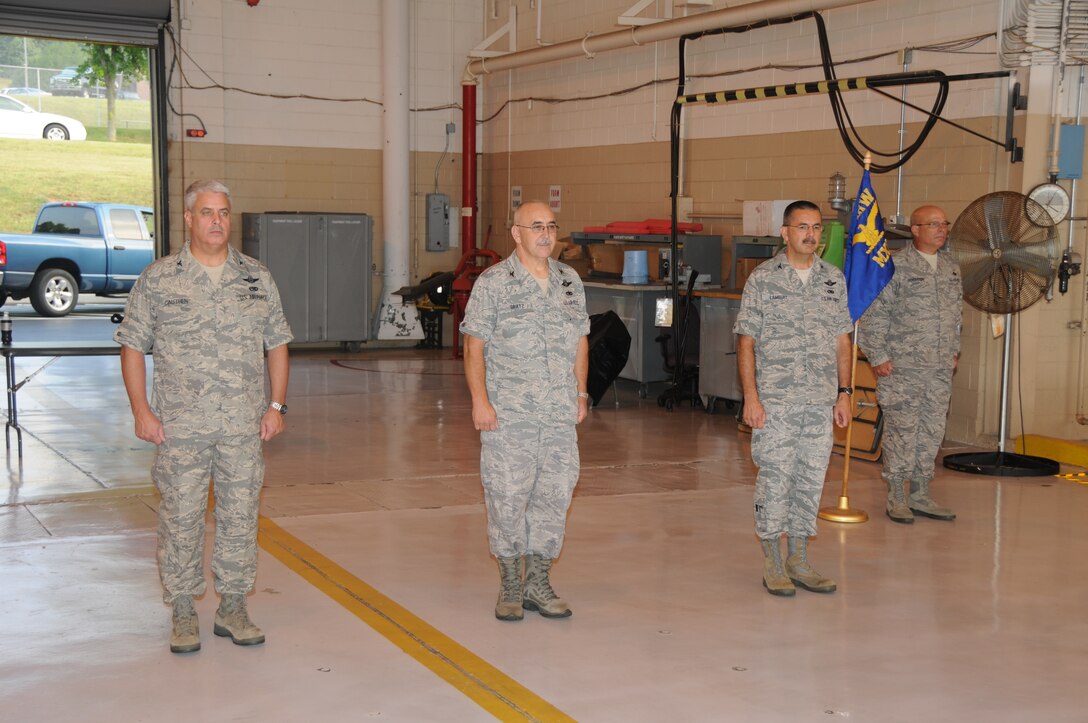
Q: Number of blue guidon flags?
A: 1